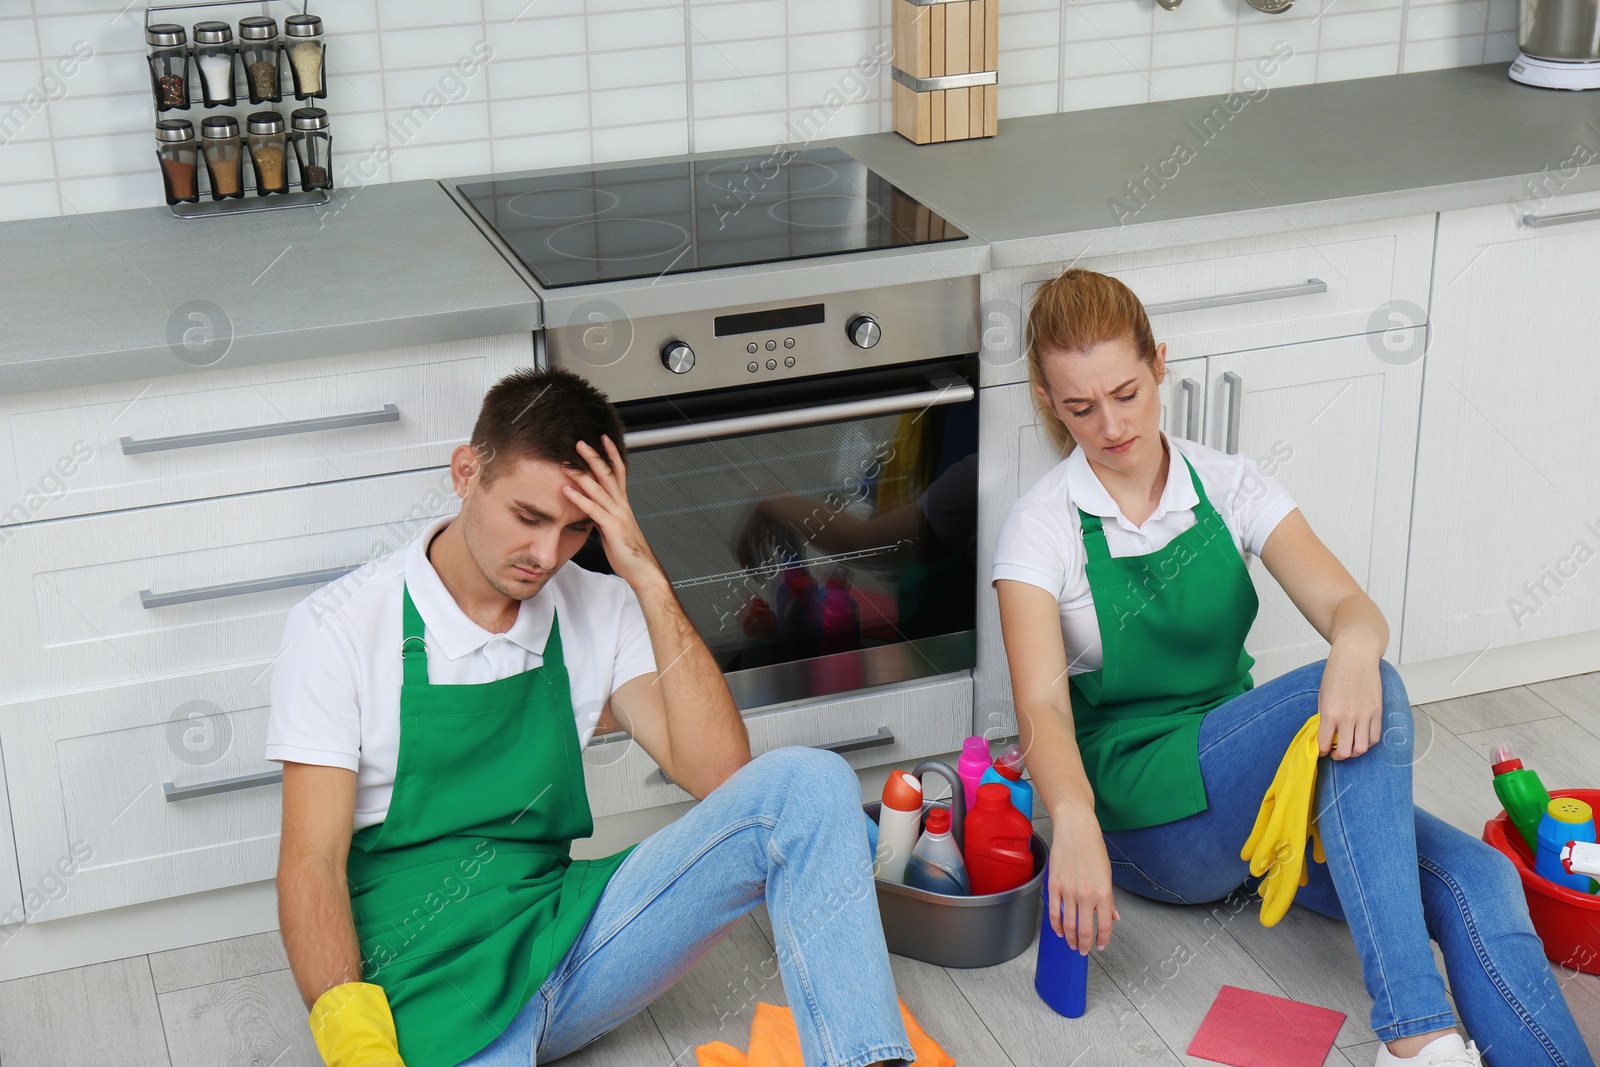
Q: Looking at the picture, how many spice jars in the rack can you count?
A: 8